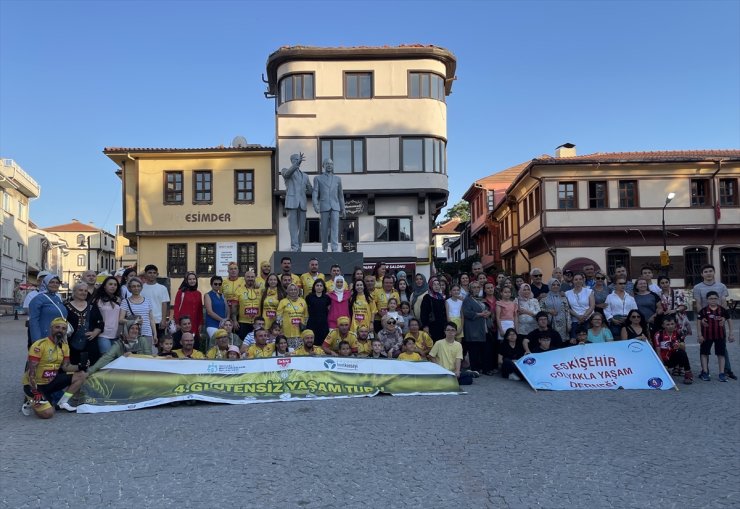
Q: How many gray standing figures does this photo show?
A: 2